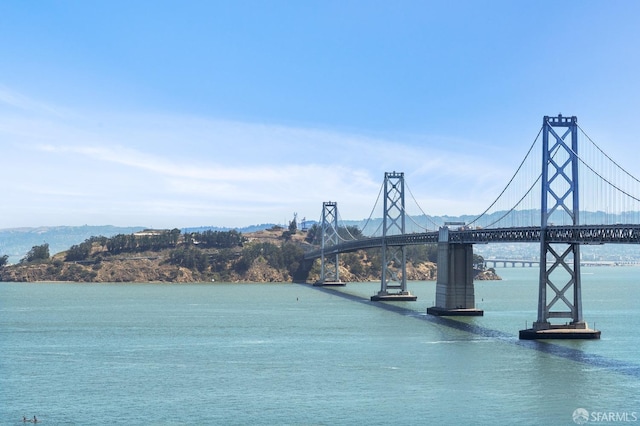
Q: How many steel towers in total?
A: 3